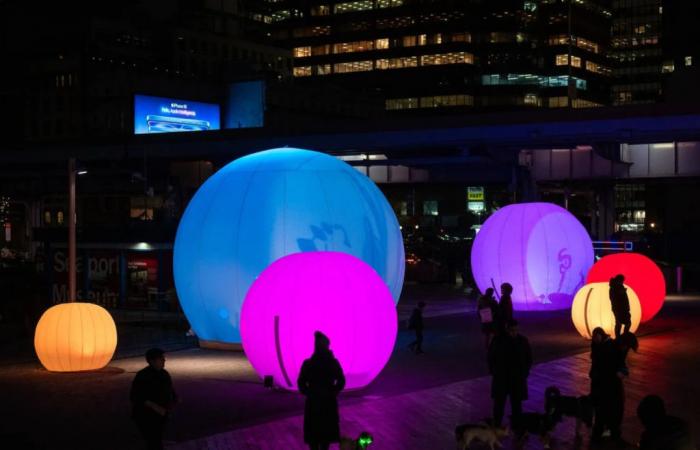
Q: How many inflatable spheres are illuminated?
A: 6